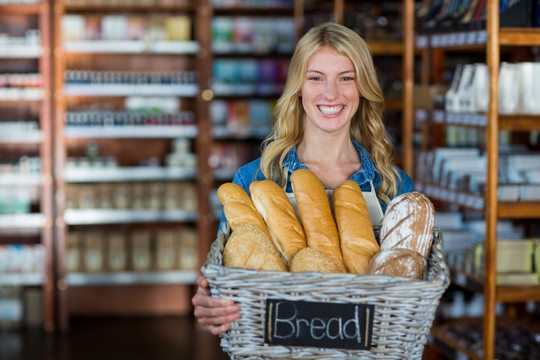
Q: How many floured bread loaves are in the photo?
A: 2